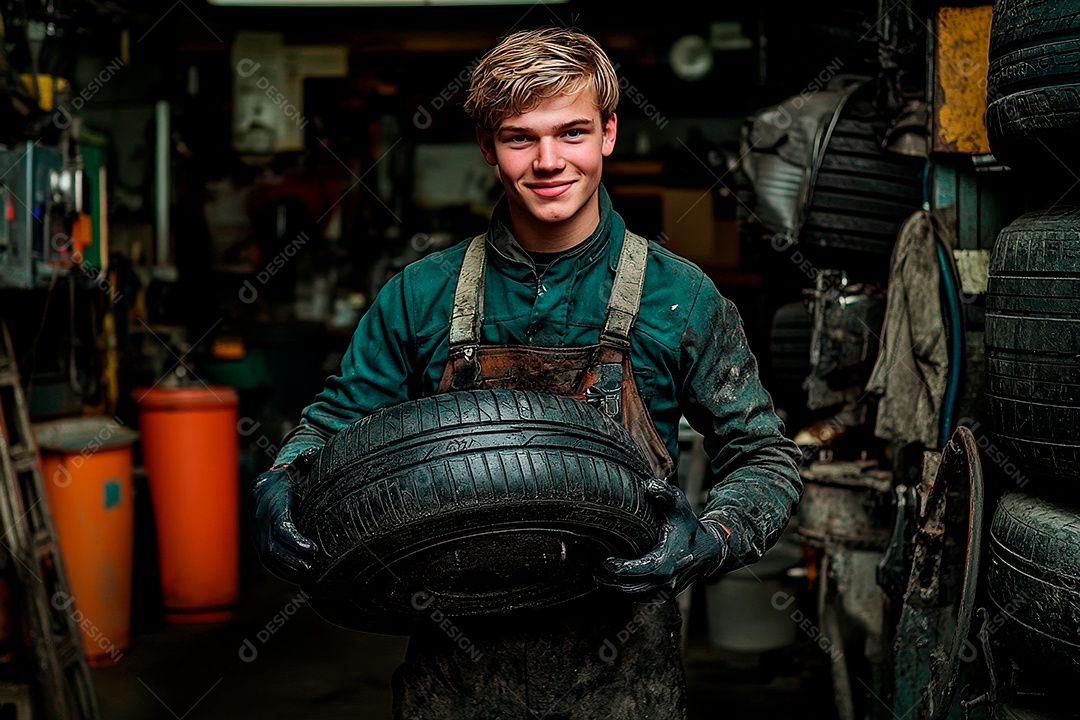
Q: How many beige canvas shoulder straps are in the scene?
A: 2